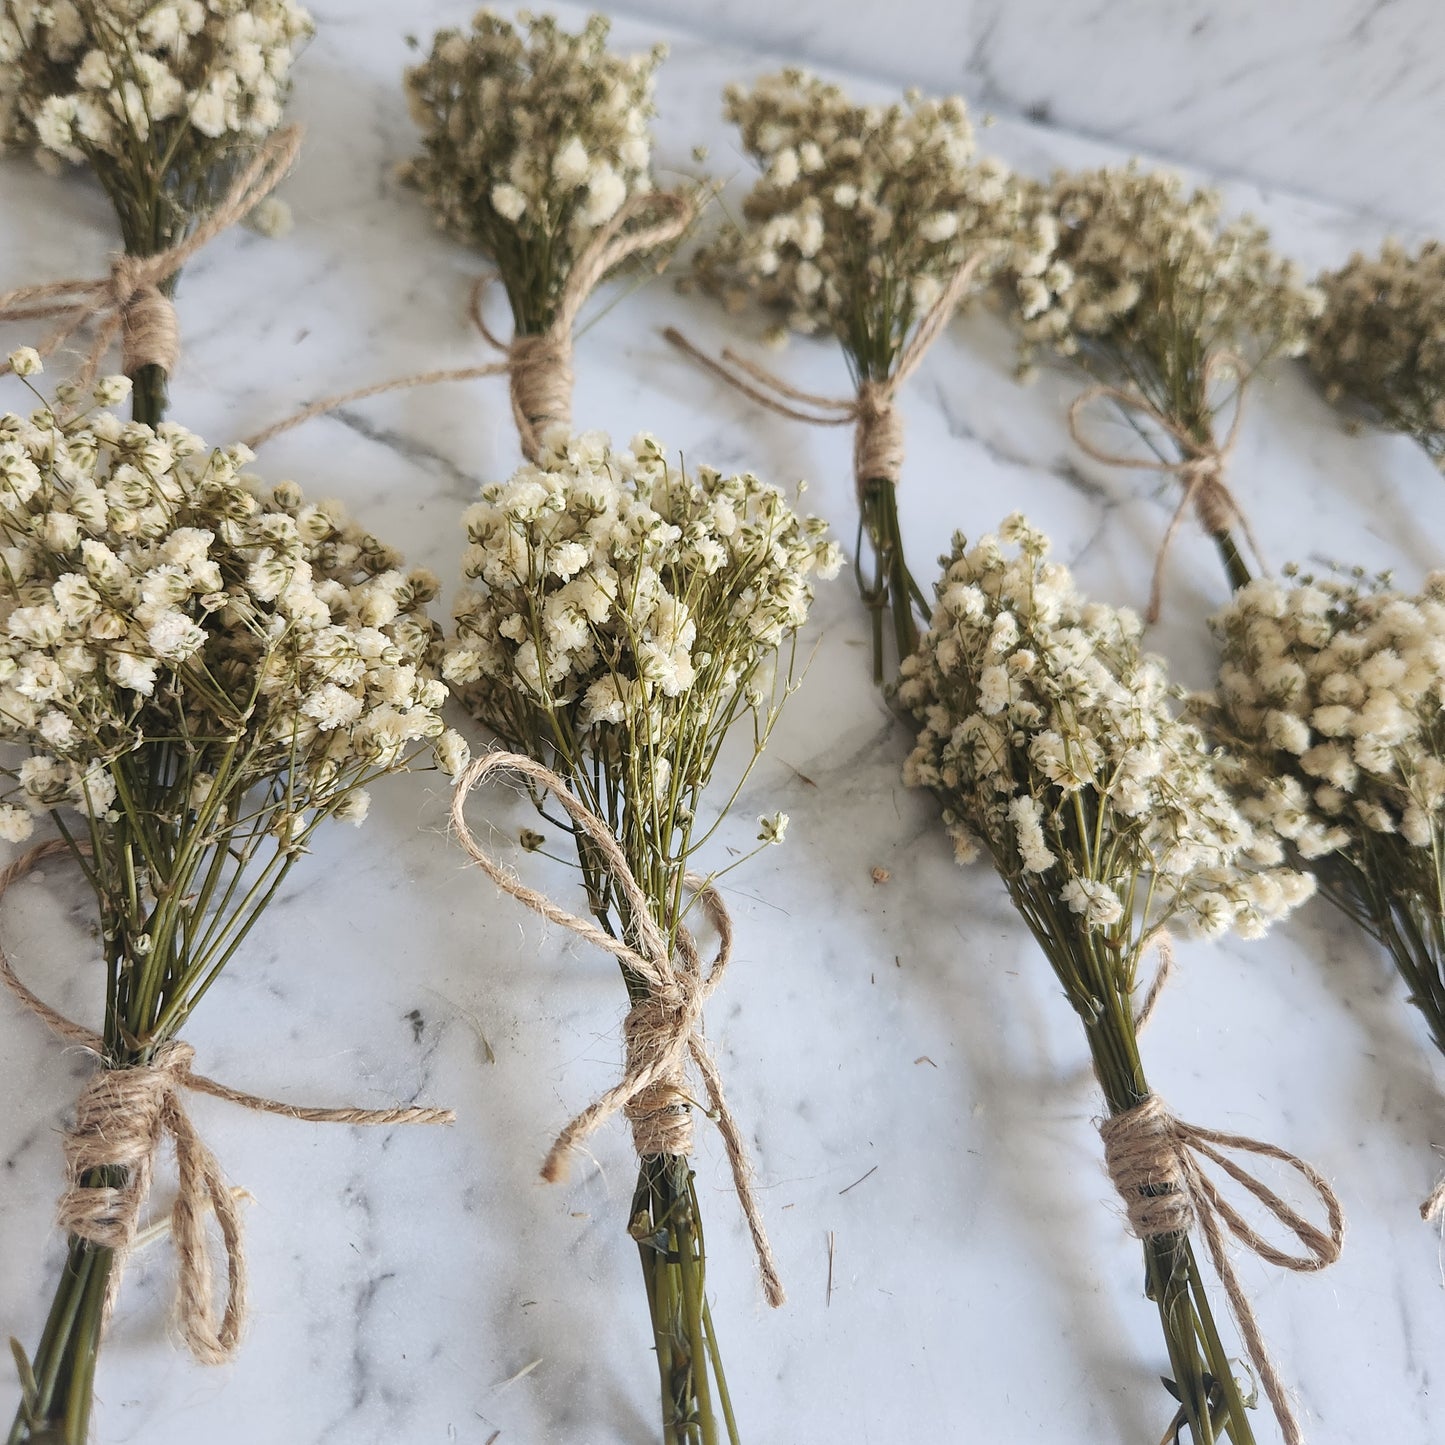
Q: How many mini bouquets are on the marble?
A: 9